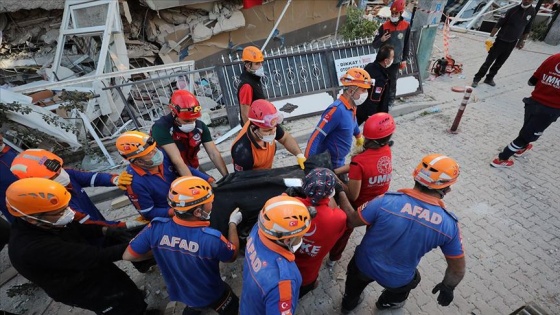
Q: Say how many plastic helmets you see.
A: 12